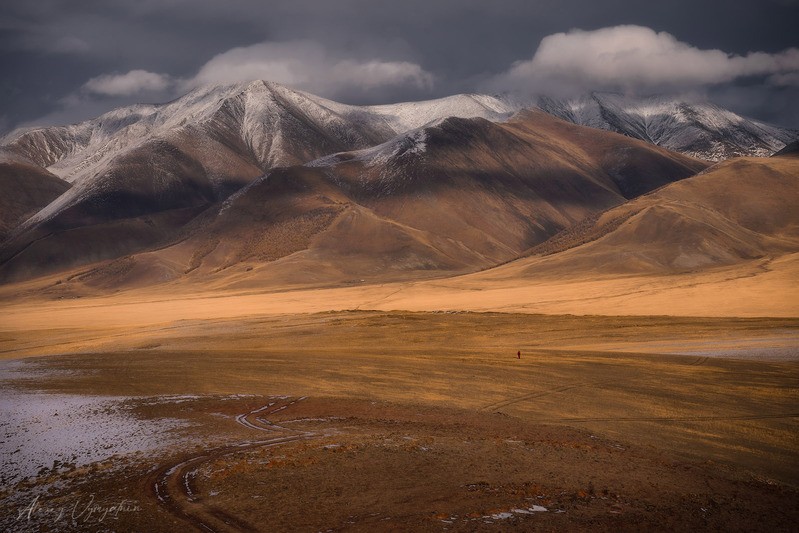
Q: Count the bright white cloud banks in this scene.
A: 3